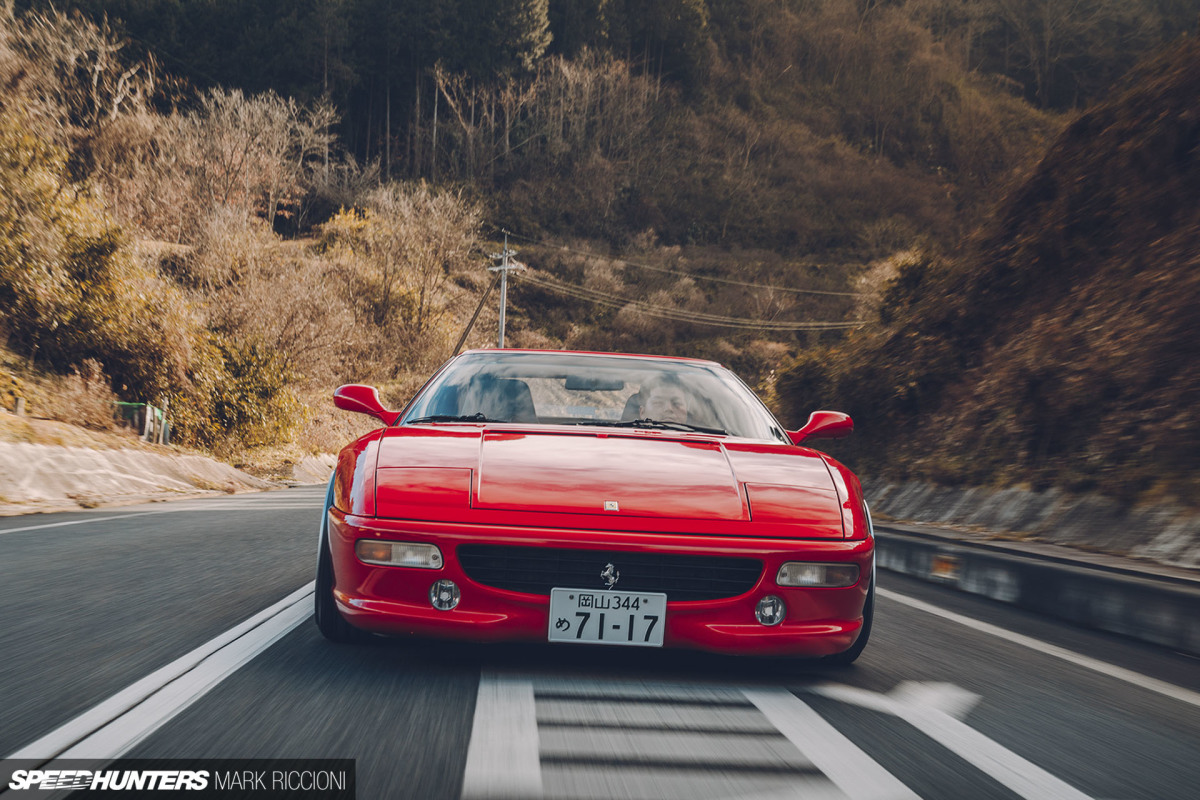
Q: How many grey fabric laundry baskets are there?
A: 0